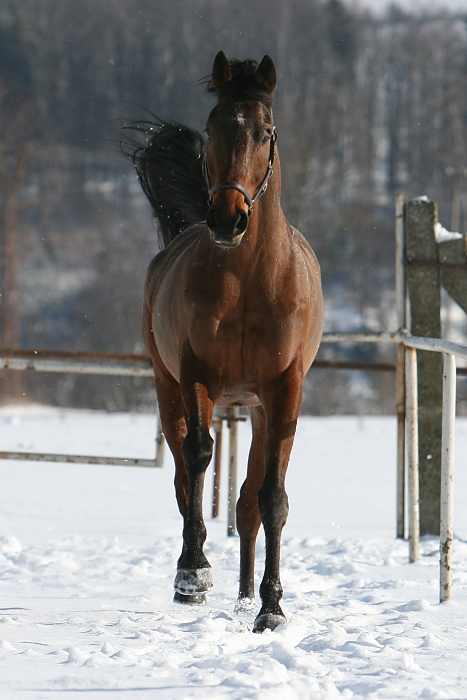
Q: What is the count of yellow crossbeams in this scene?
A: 0